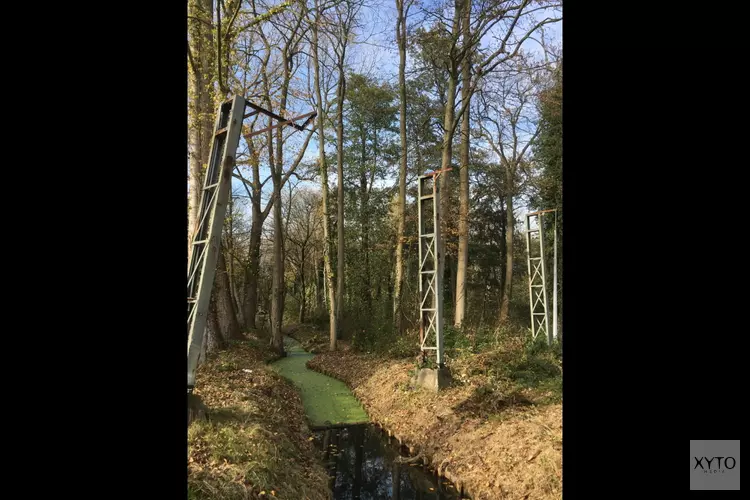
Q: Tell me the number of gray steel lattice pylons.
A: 3